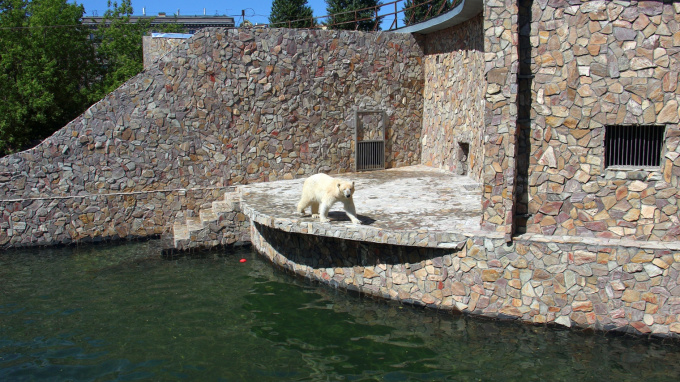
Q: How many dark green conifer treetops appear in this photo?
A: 3